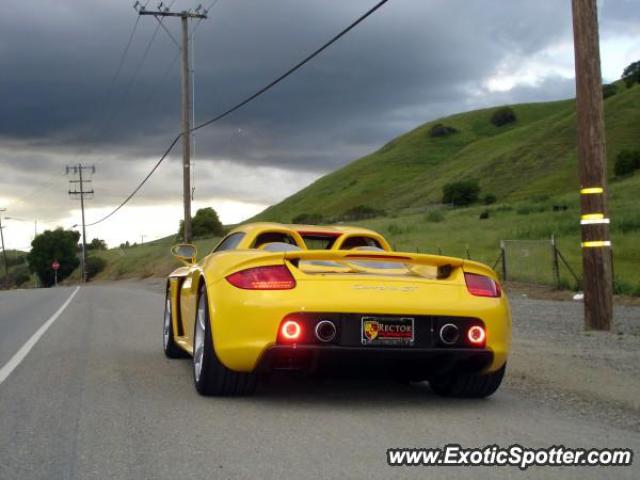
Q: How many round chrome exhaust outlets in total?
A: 2